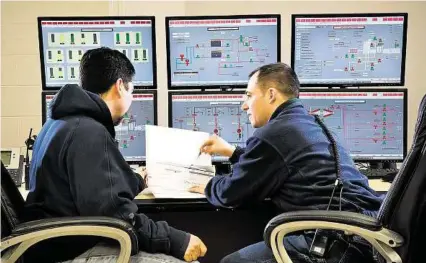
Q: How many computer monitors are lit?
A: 6